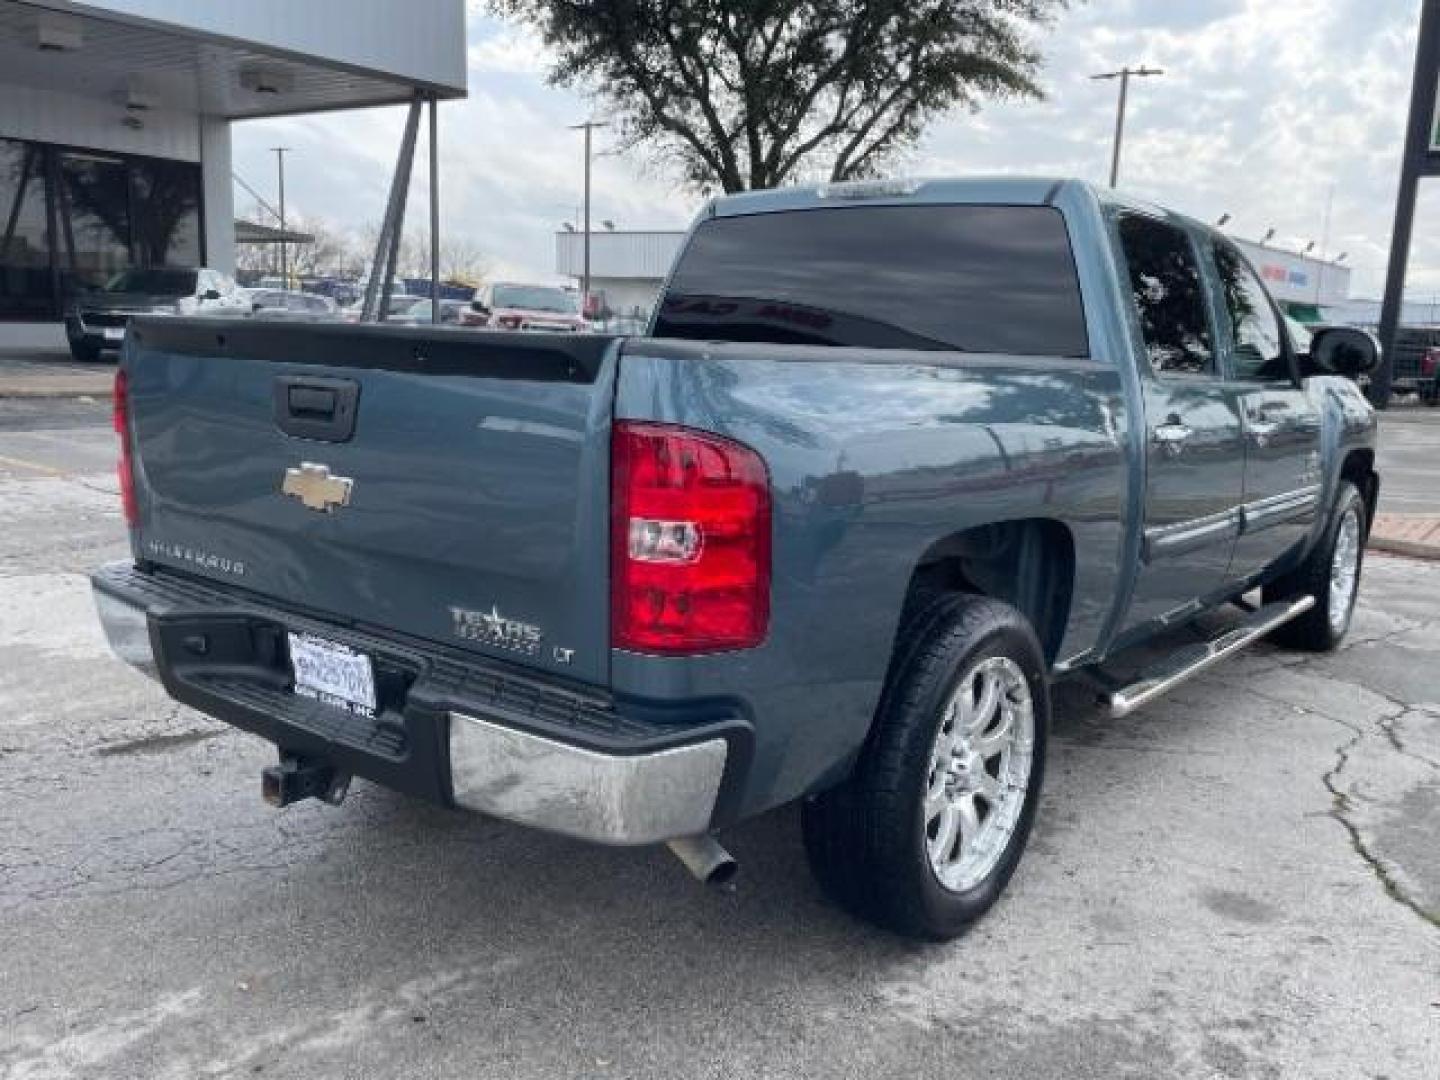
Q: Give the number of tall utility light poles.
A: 3